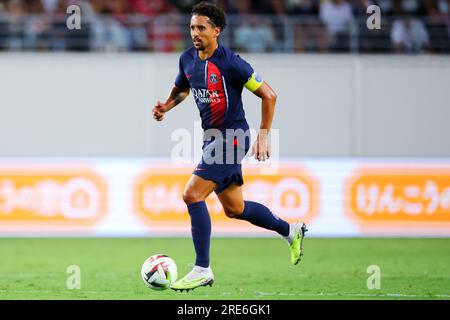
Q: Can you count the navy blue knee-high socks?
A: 2